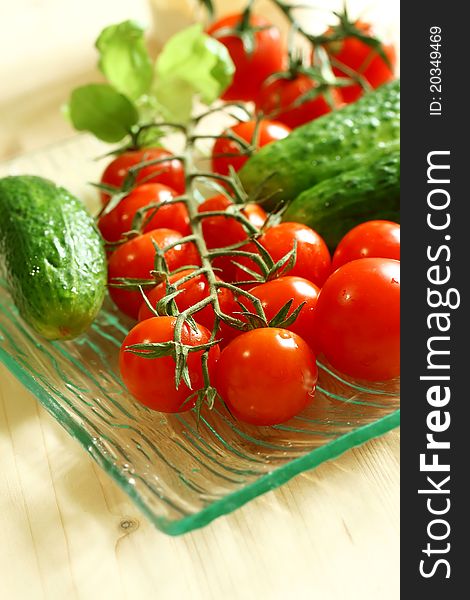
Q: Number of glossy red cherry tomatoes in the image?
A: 15